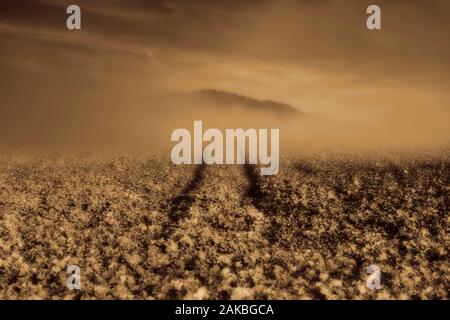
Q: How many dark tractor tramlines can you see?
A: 2